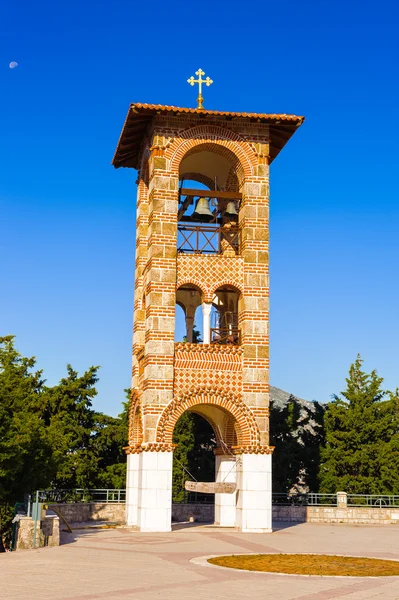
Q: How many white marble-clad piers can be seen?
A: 4